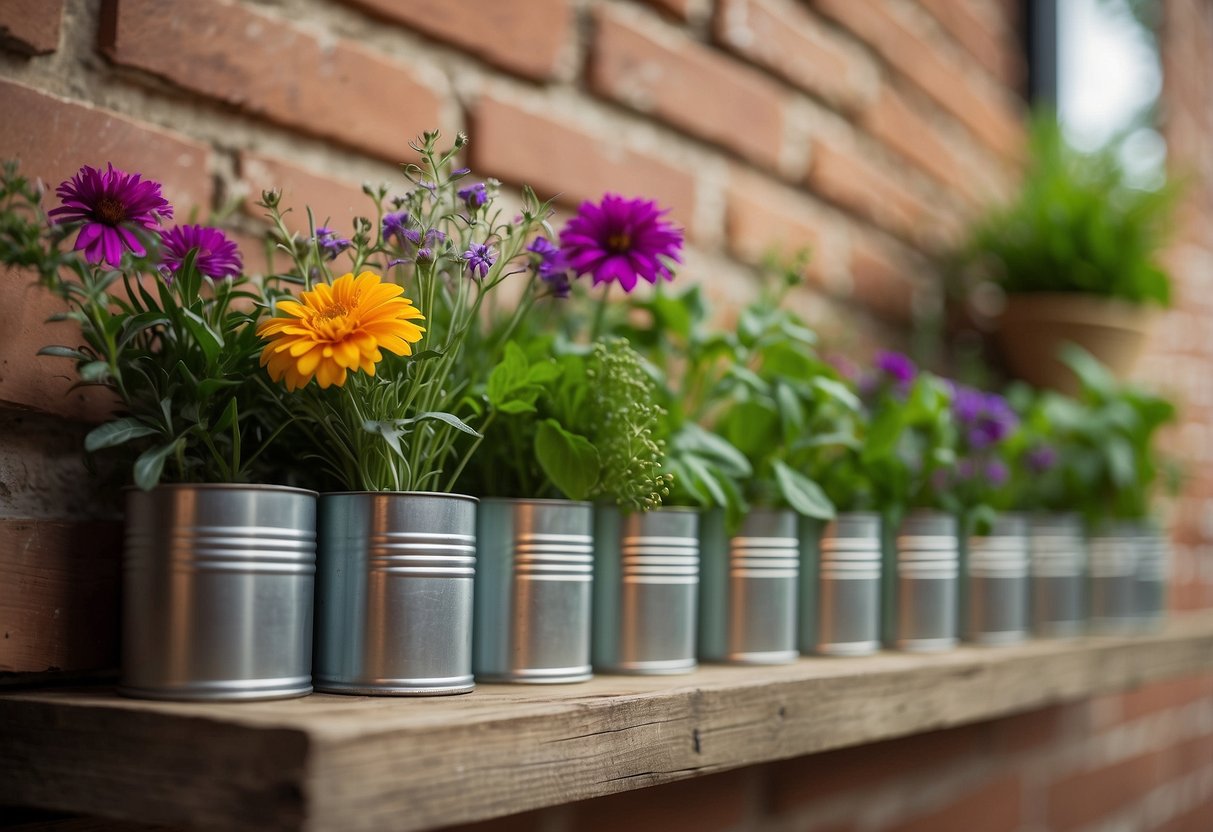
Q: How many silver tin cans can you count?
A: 11